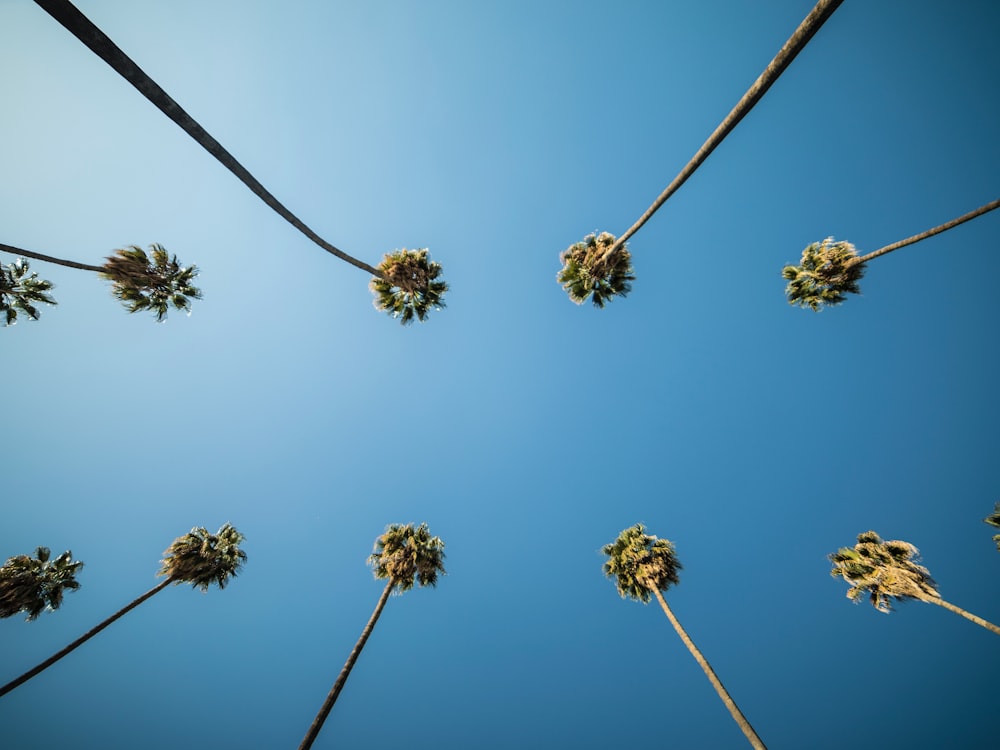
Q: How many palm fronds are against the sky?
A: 11